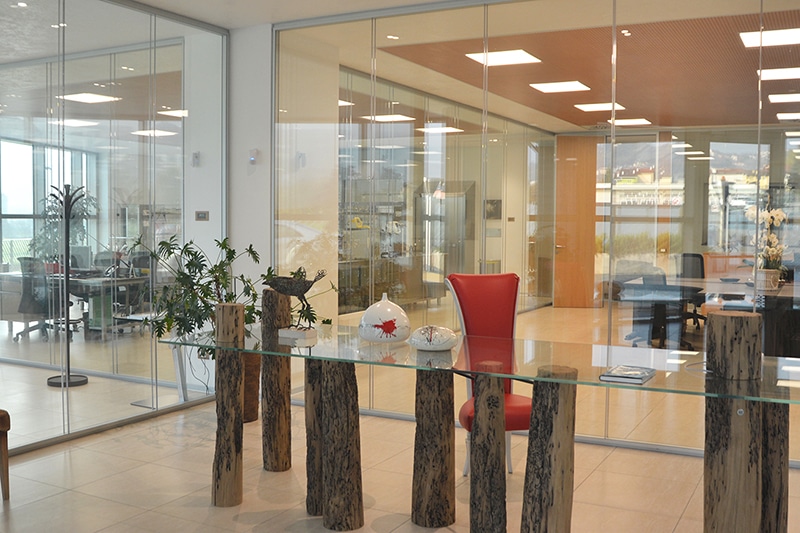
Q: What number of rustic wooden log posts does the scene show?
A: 9